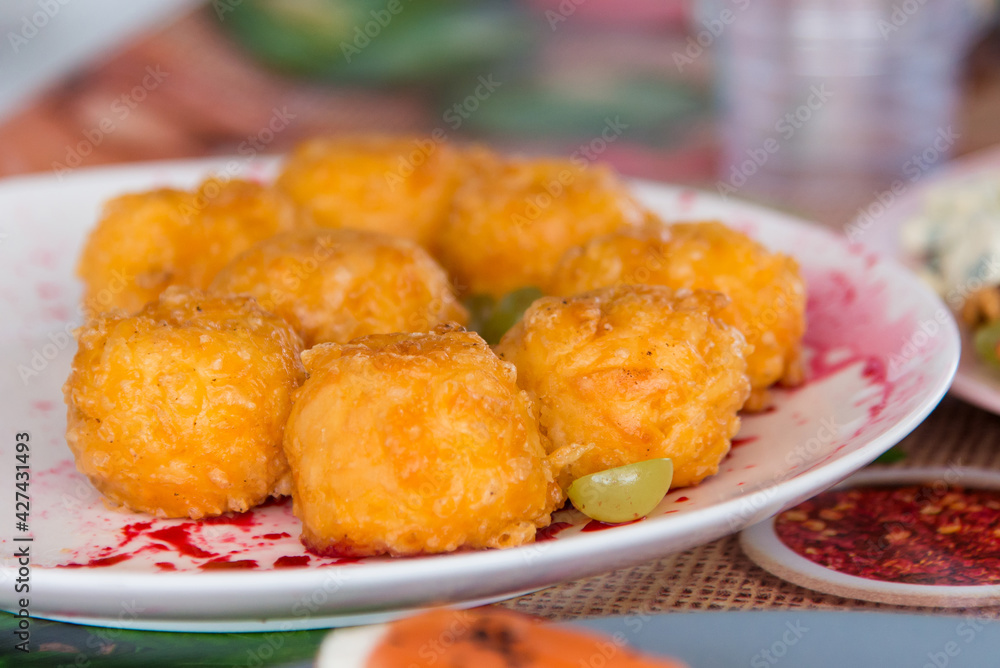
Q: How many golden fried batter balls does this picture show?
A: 8